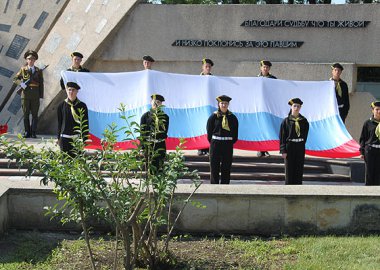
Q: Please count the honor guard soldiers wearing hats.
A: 11